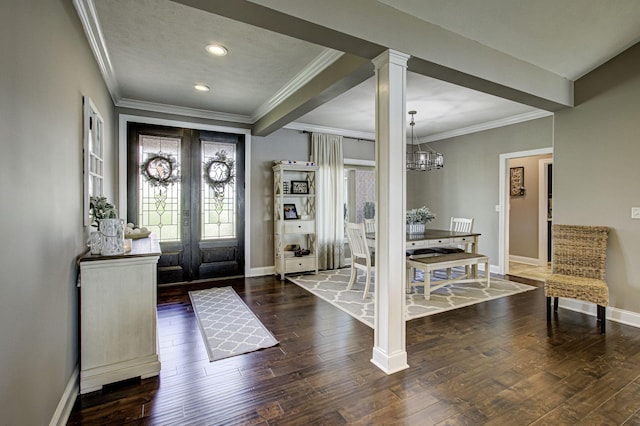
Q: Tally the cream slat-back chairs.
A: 3